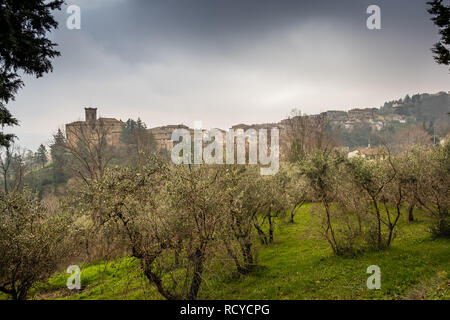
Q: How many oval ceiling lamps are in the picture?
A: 0